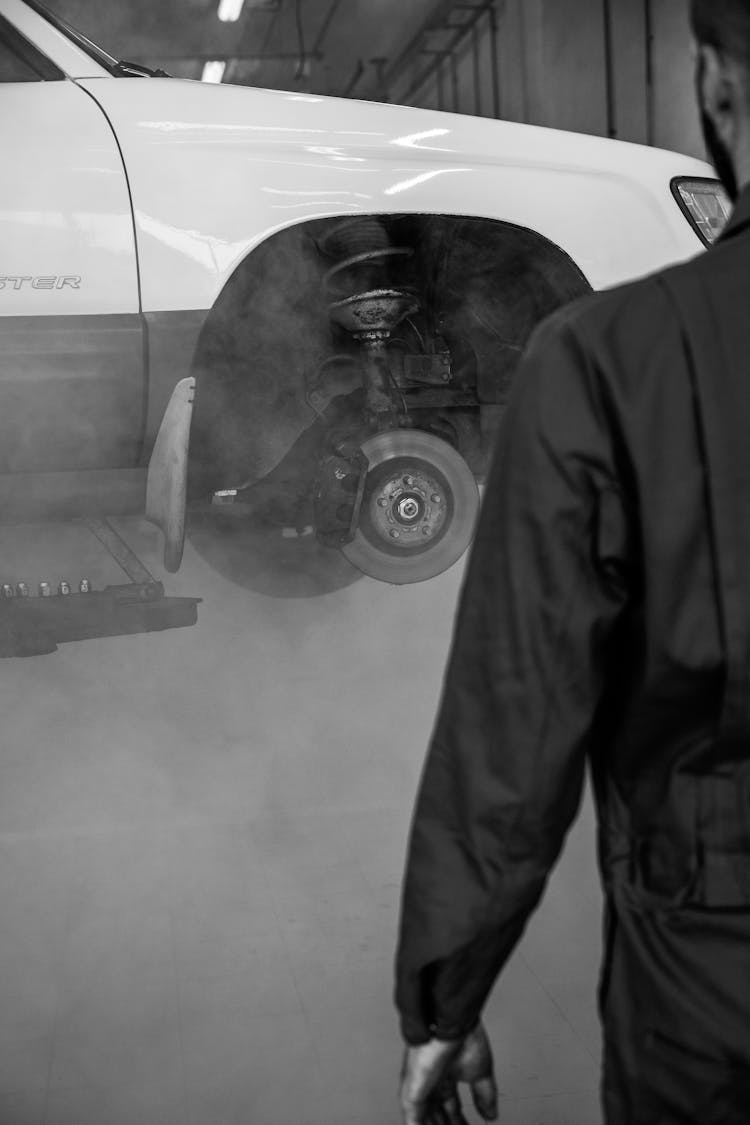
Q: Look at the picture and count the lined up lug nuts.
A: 5